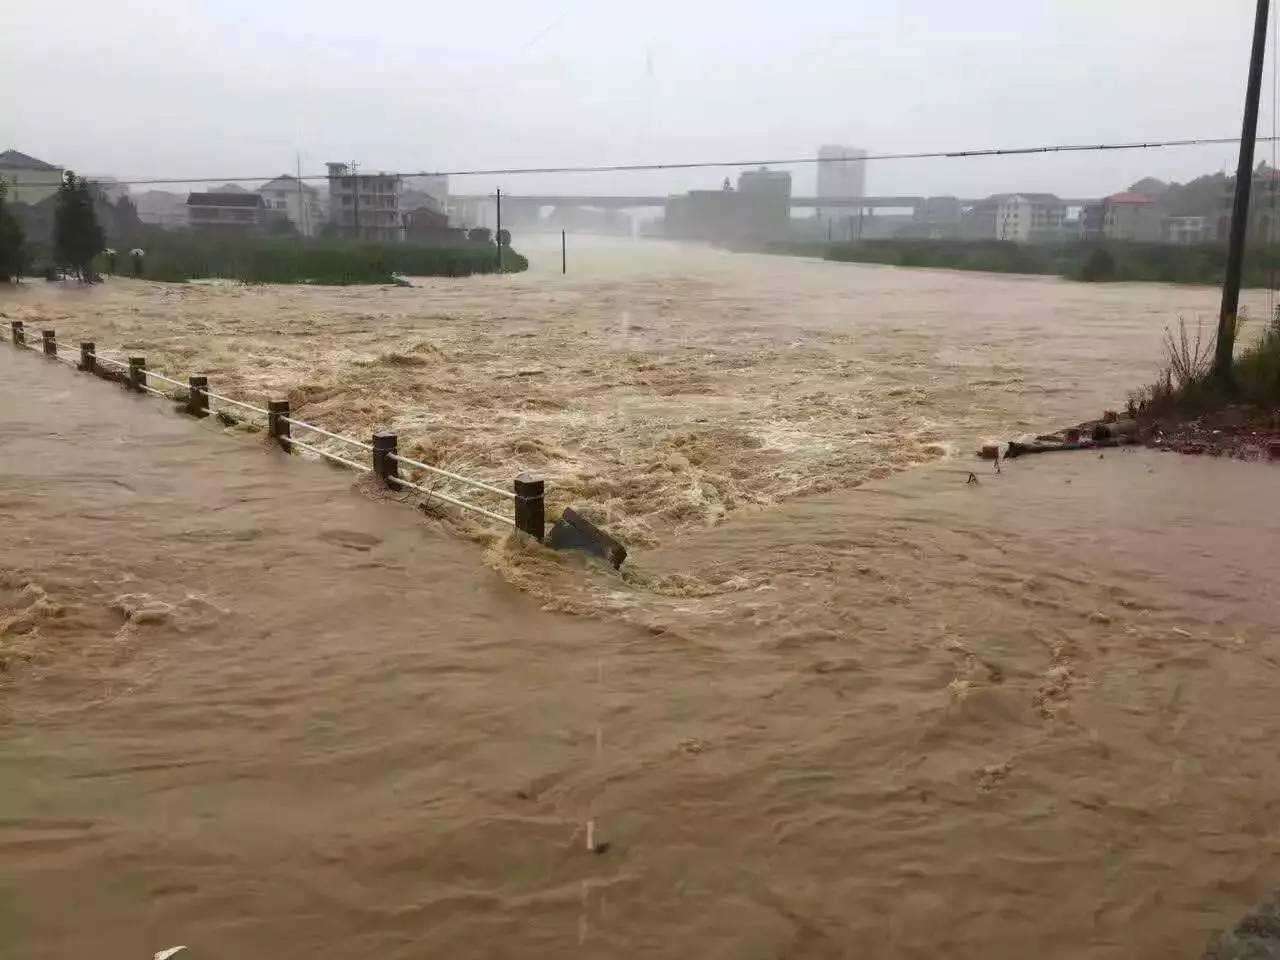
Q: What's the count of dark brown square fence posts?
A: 8